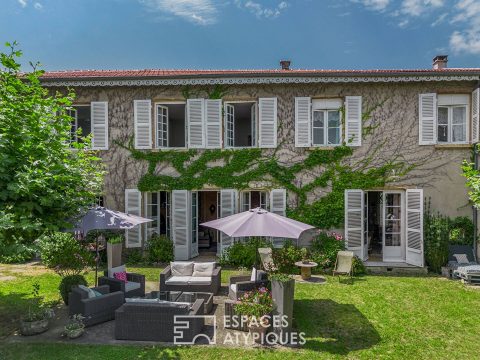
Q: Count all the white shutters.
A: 15